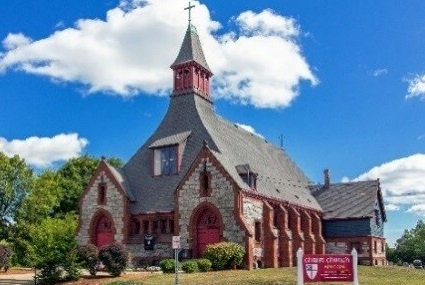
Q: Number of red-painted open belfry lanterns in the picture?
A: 1